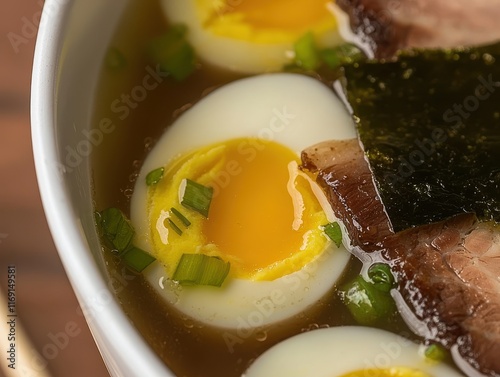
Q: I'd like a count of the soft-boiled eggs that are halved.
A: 3